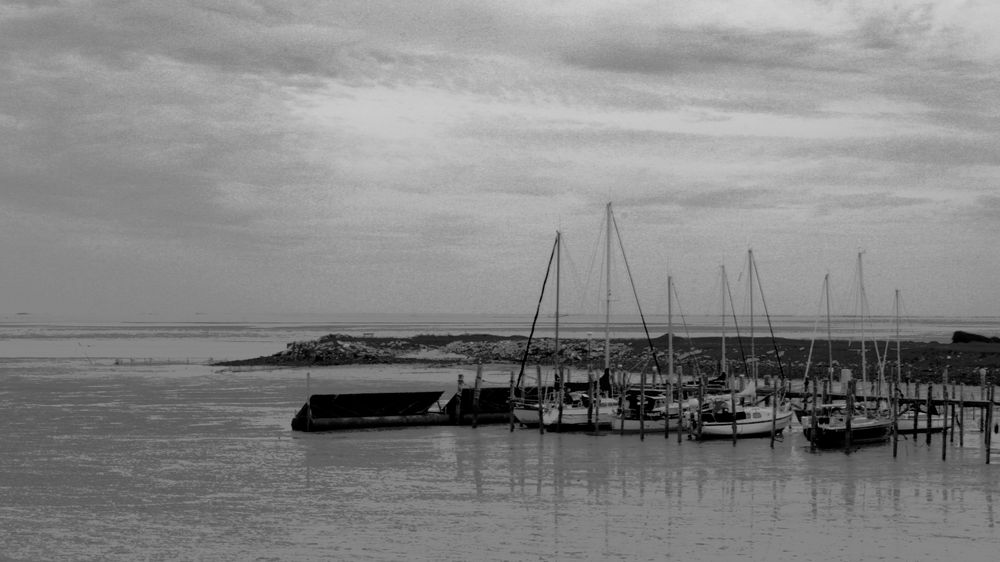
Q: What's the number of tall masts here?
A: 8